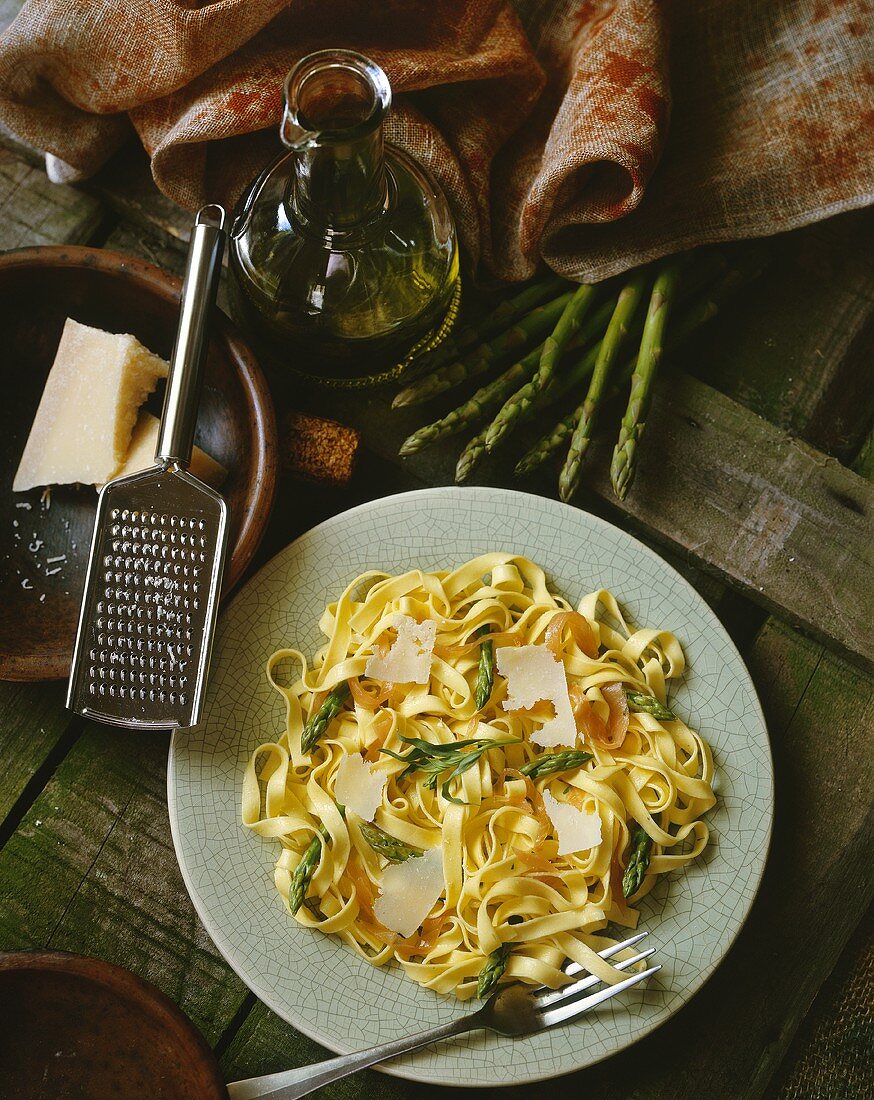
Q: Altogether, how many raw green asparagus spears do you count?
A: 8